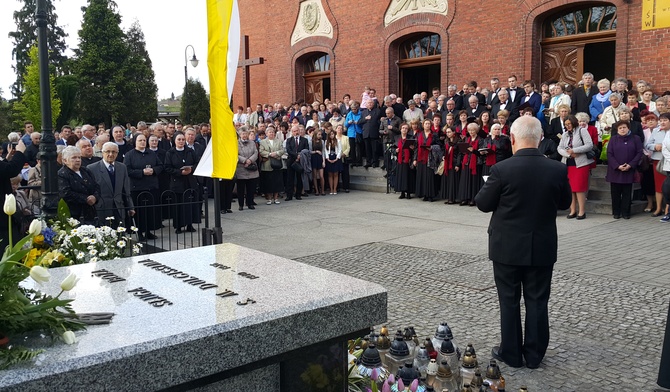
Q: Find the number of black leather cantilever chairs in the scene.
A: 0